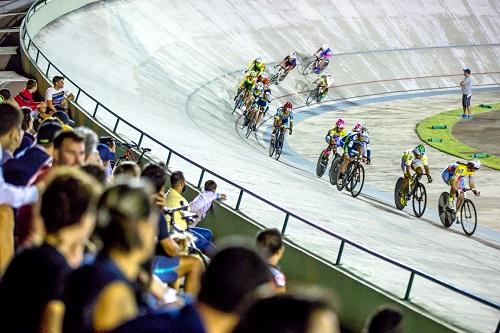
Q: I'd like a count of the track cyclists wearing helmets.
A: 14